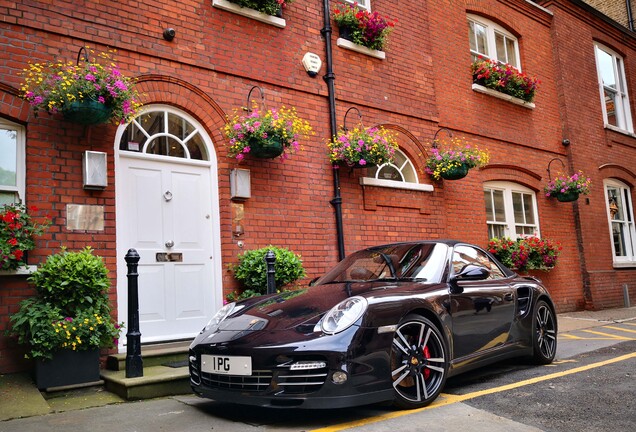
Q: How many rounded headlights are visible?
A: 2